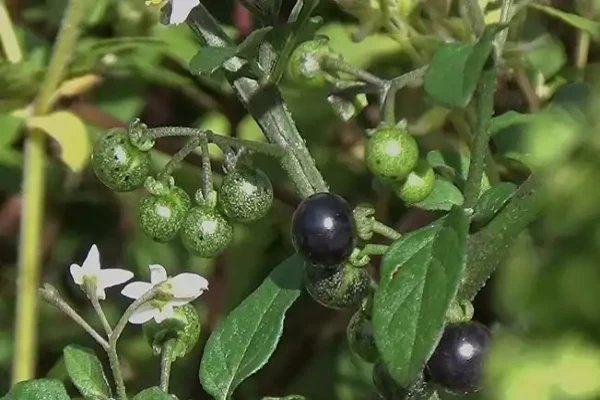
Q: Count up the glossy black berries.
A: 2